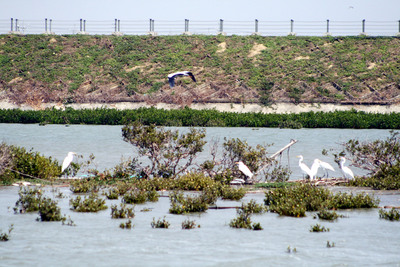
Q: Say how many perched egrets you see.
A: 6